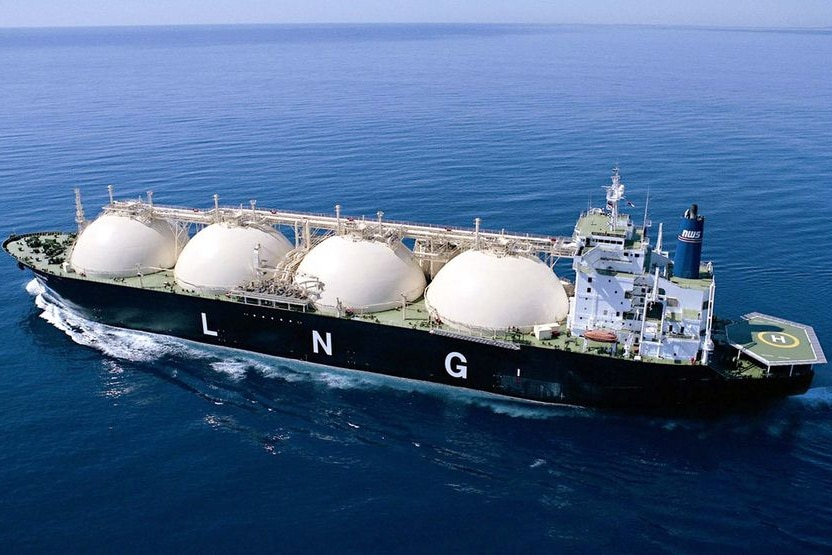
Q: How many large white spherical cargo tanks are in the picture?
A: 4